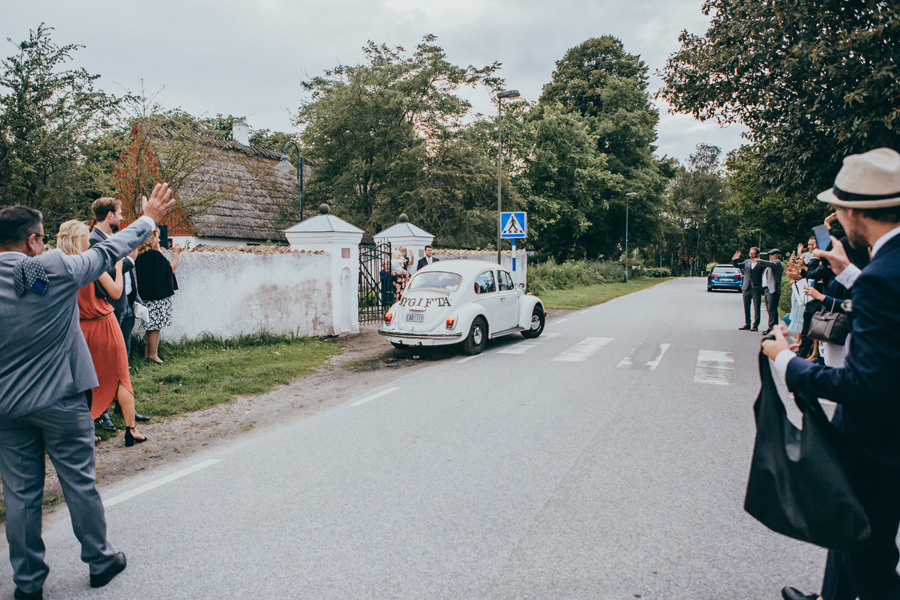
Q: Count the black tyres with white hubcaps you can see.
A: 2